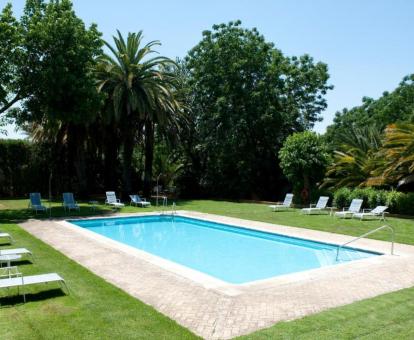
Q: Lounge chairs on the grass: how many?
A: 11